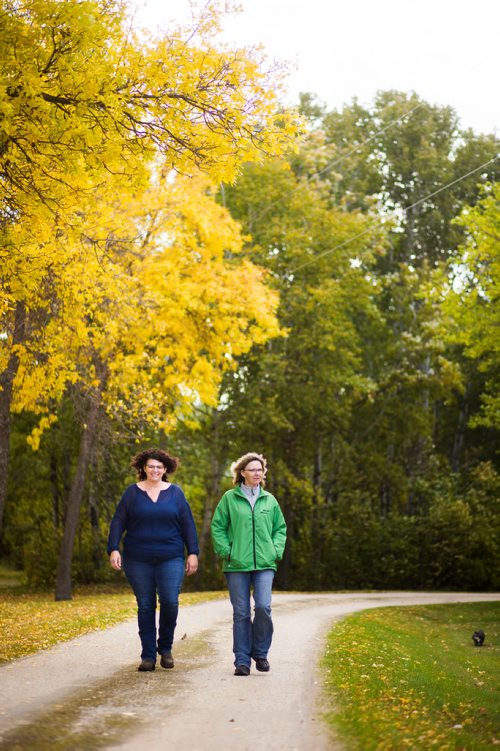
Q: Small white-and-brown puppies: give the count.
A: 0